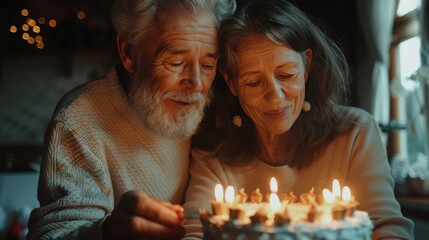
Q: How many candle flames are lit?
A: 7